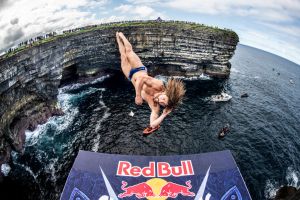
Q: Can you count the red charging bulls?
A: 2